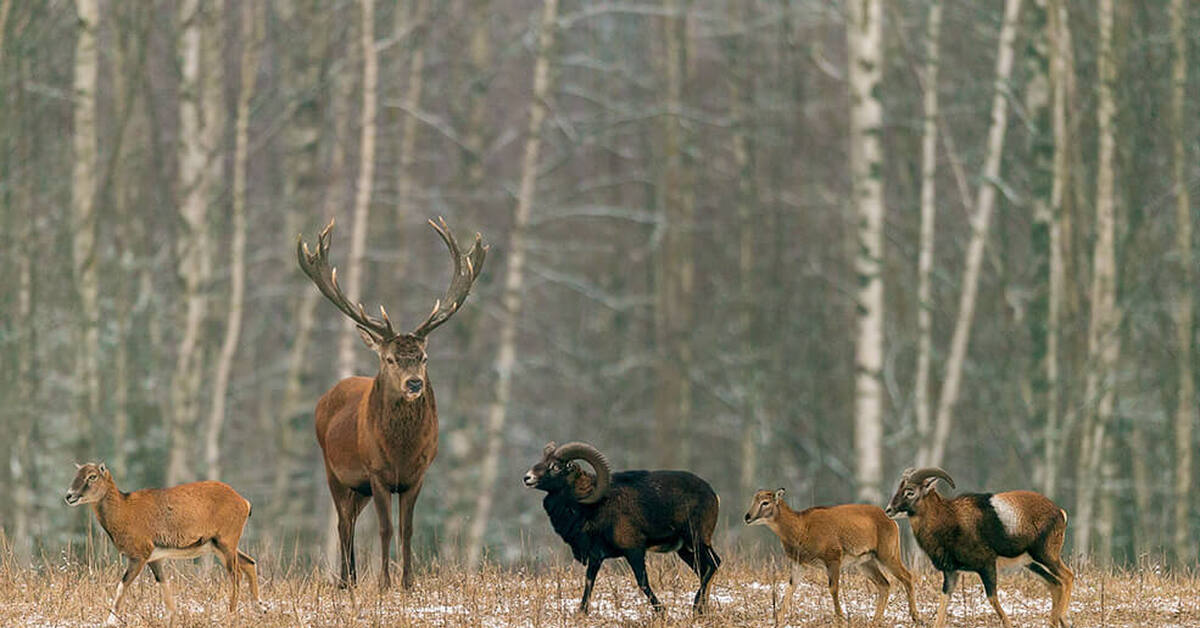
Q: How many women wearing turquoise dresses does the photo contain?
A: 0